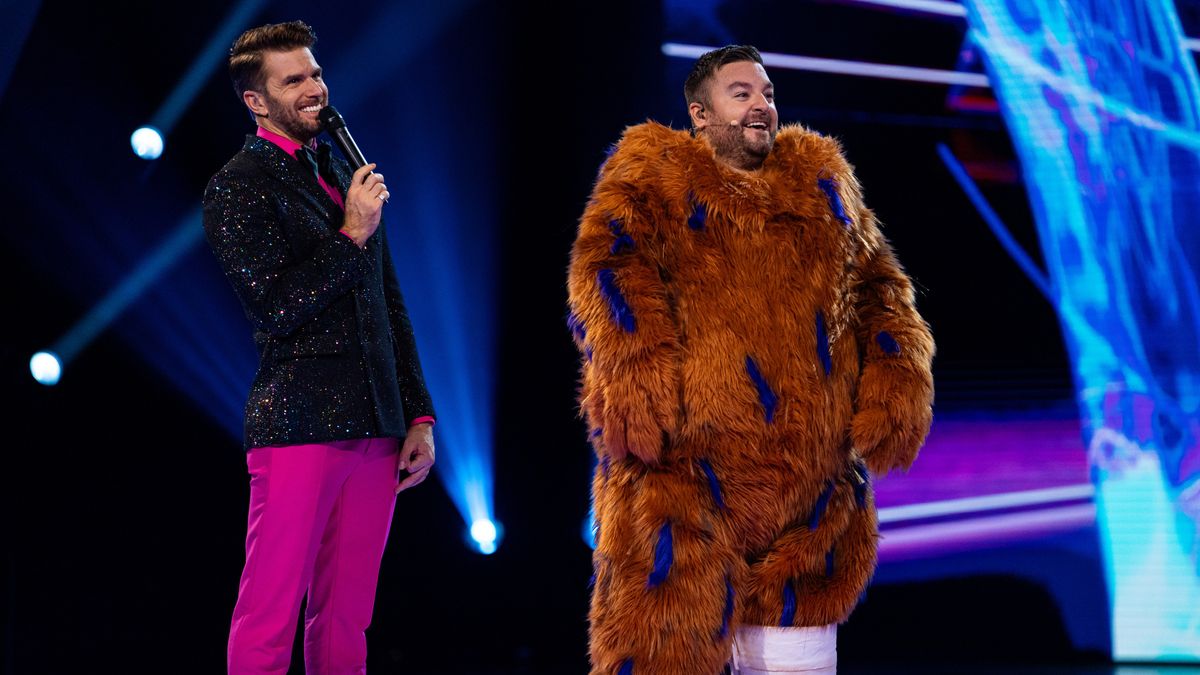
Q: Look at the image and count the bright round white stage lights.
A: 3